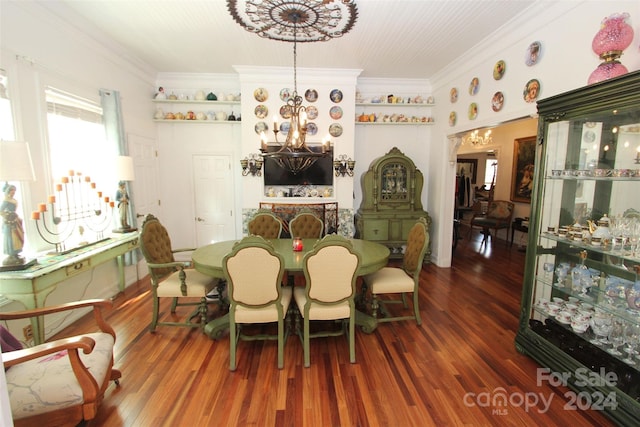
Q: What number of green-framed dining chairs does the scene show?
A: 6